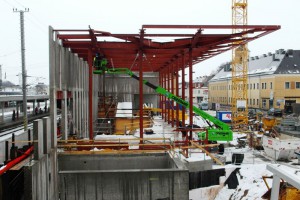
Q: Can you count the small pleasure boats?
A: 0